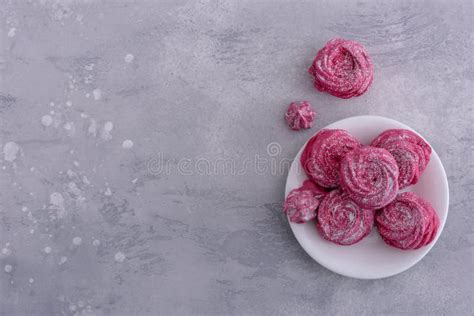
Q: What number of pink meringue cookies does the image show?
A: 8